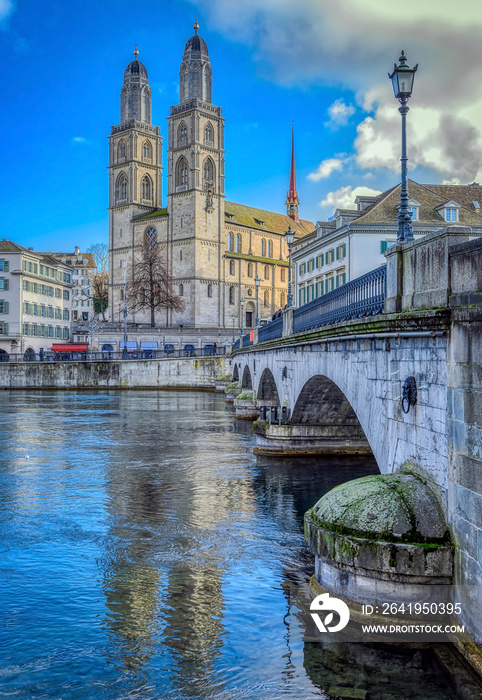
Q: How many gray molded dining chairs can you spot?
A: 0